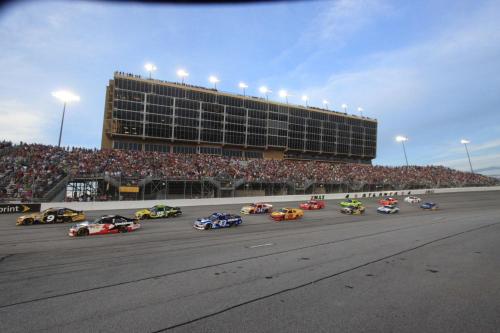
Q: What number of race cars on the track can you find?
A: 13